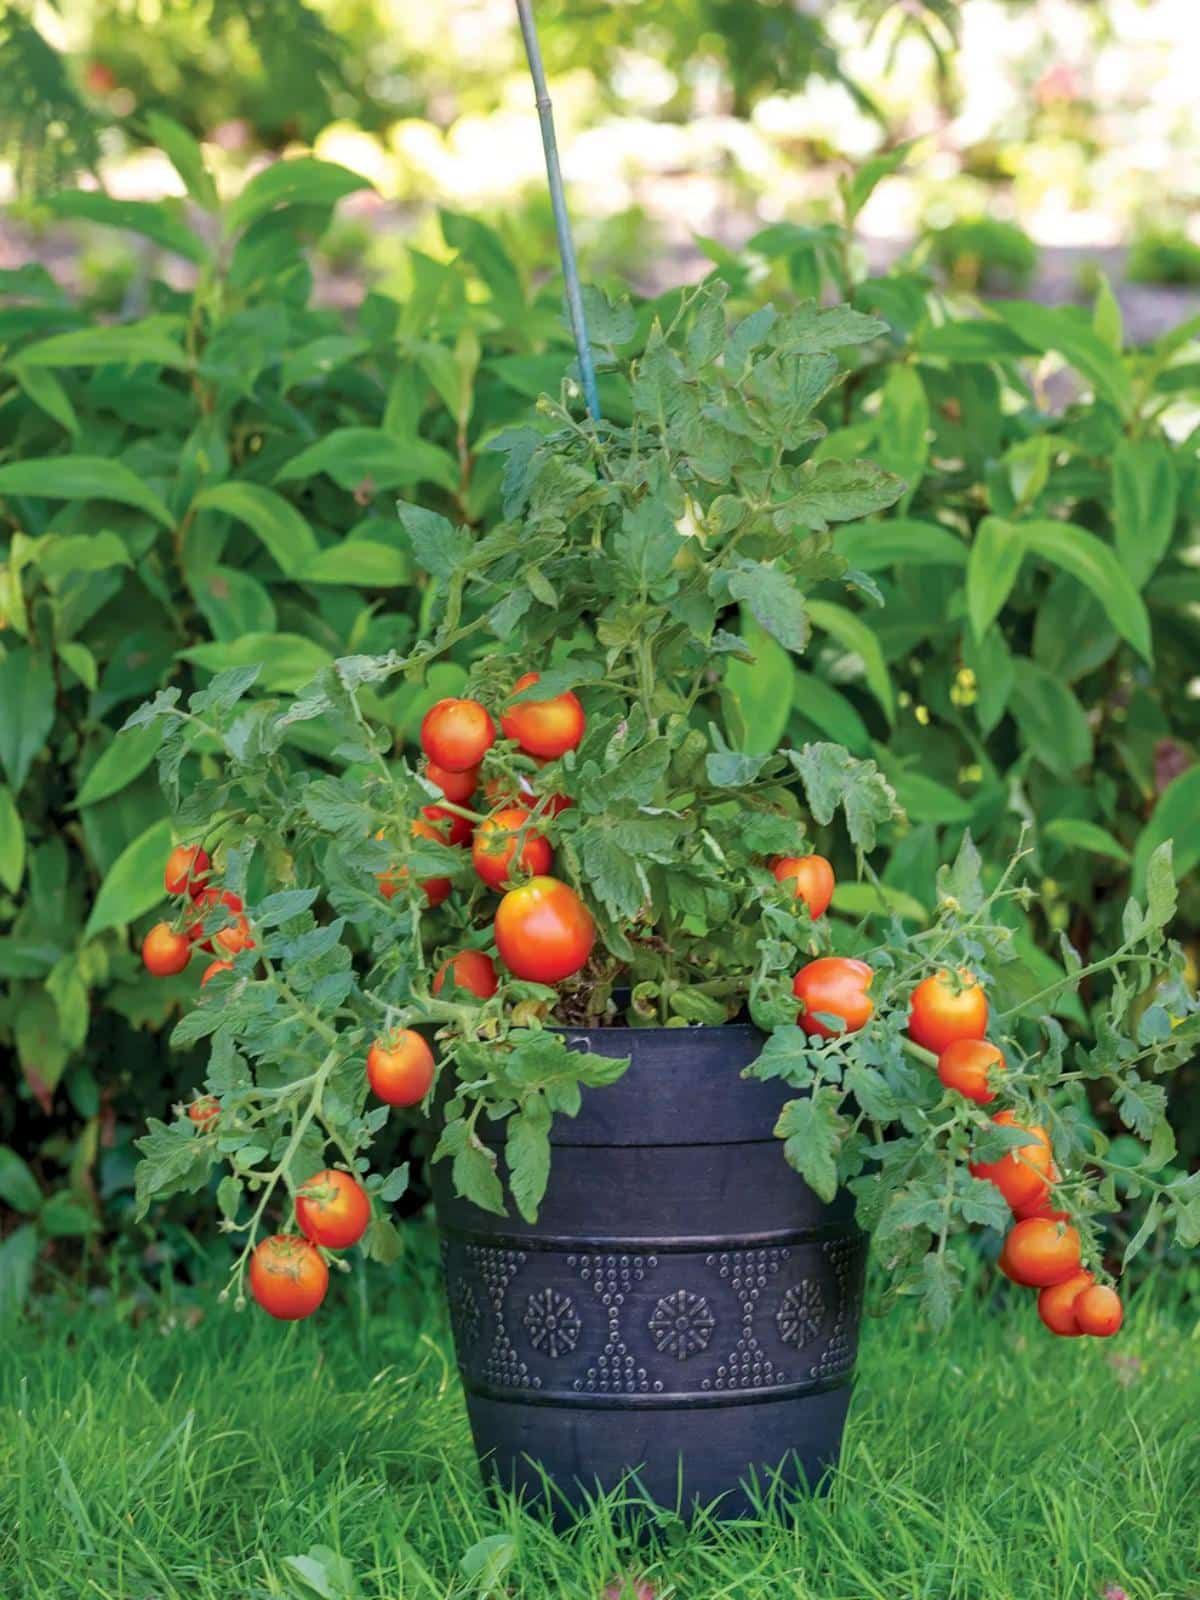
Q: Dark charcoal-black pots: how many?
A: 1